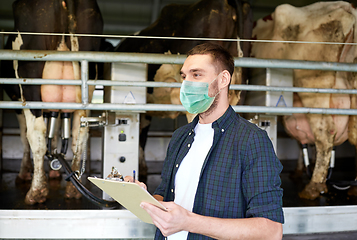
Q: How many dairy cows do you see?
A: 3